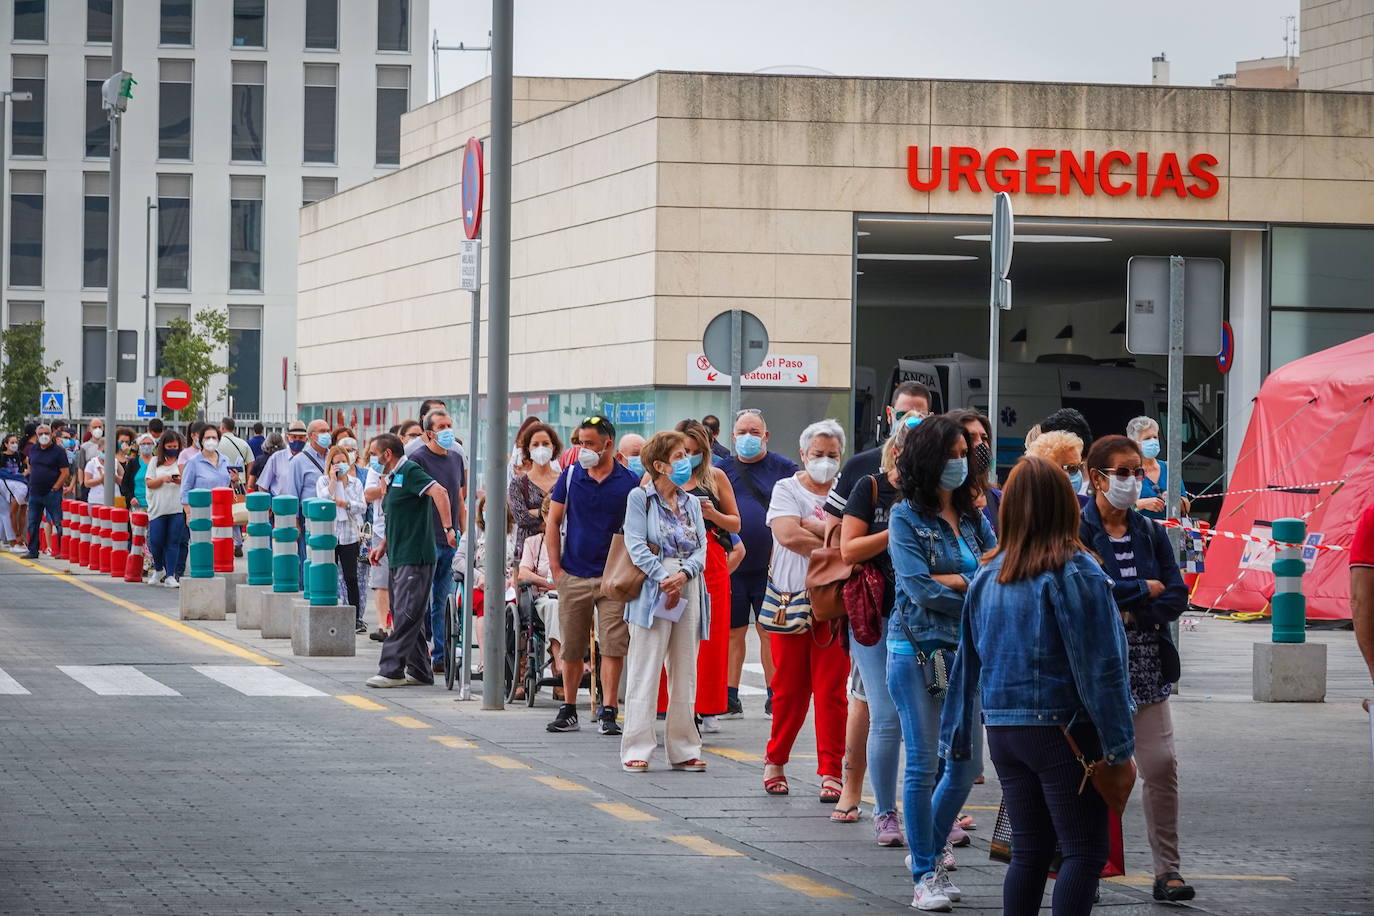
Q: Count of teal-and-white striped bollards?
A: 6